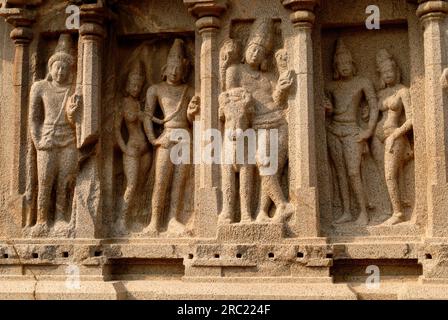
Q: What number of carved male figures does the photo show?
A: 4